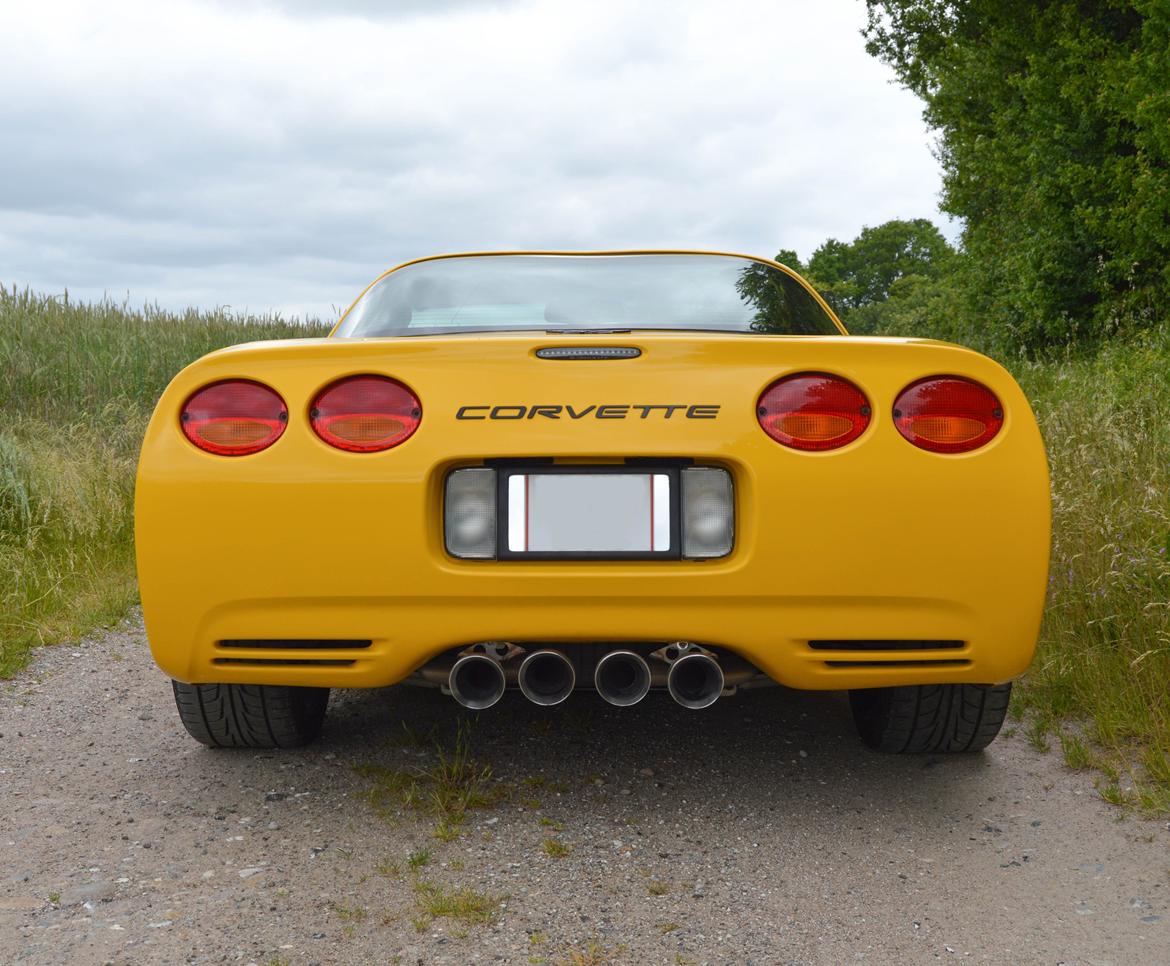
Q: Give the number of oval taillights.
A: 4